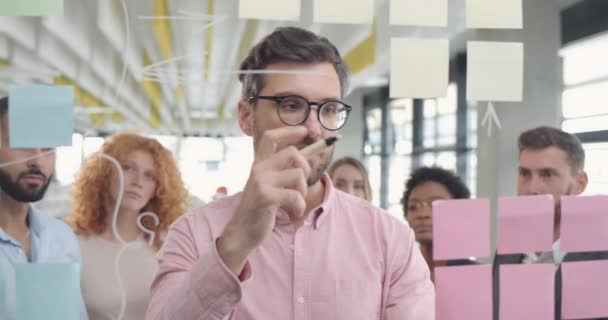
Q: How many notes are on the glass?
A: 15